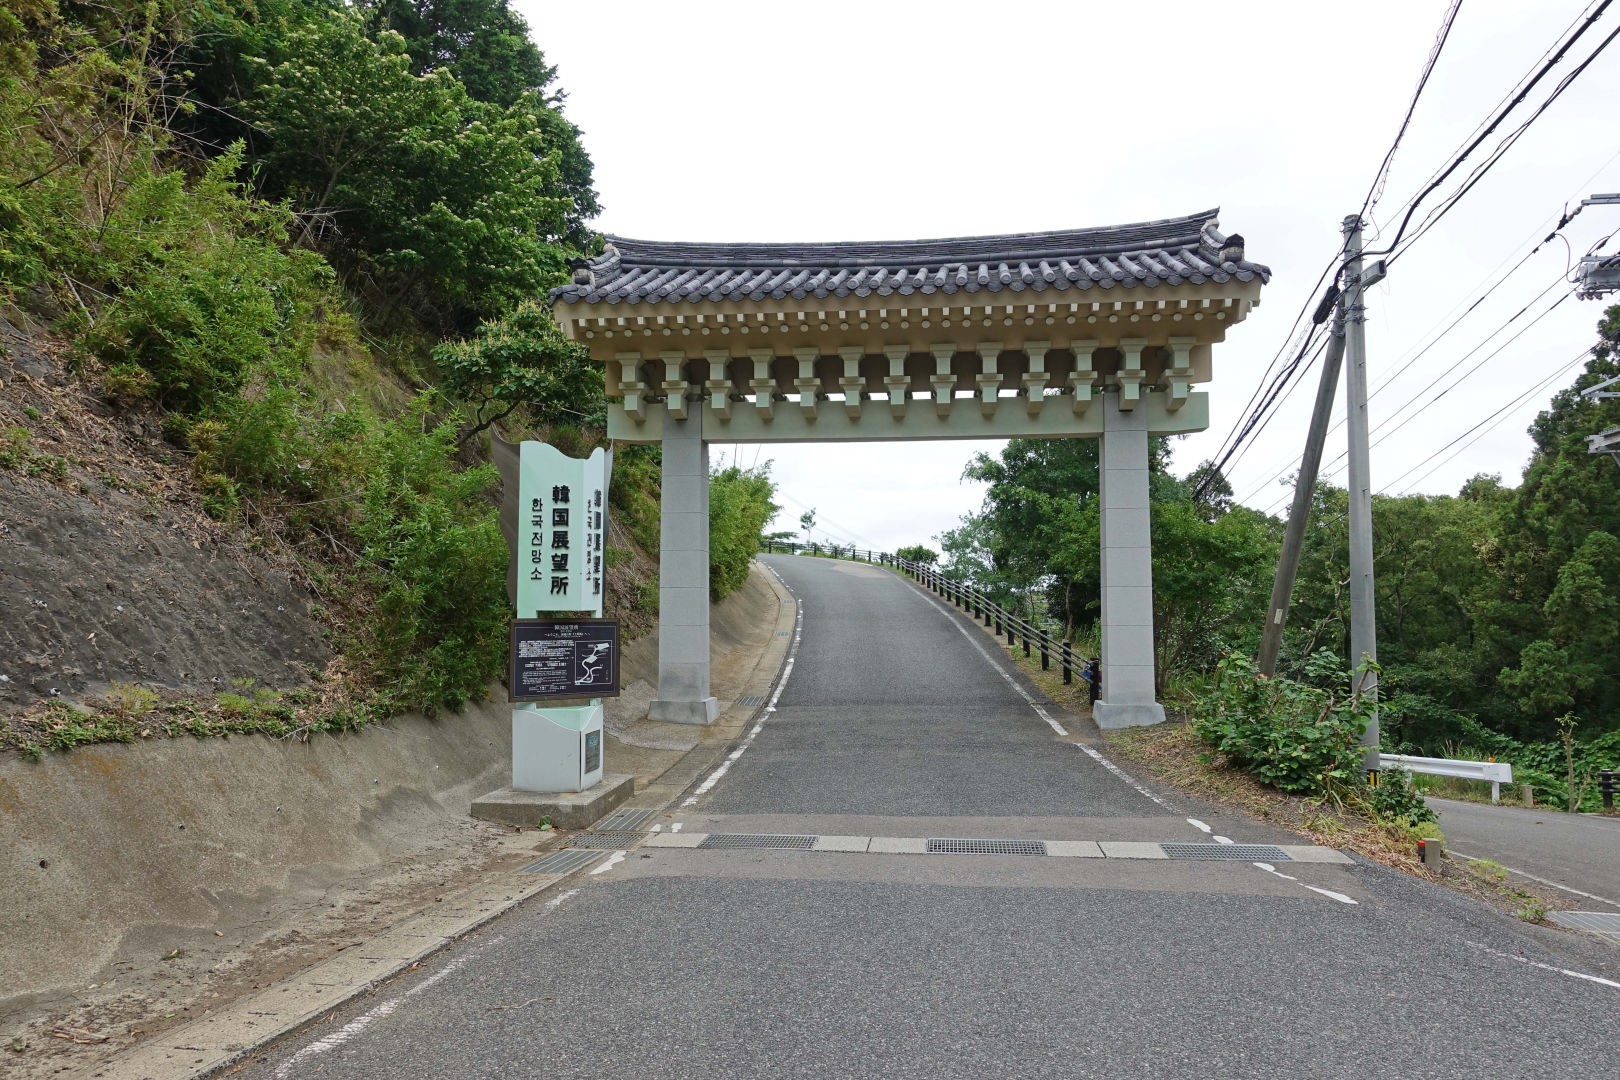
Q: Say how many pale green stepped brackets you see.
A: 13